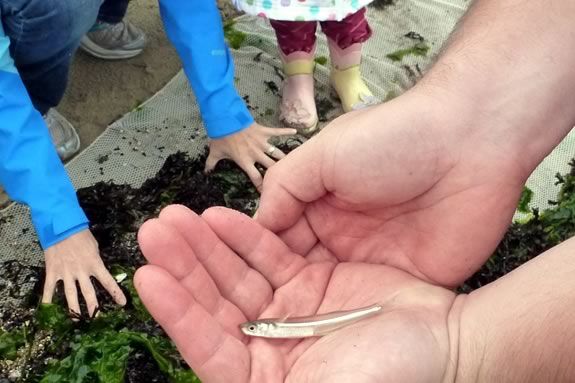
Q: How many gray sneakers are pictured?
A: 2